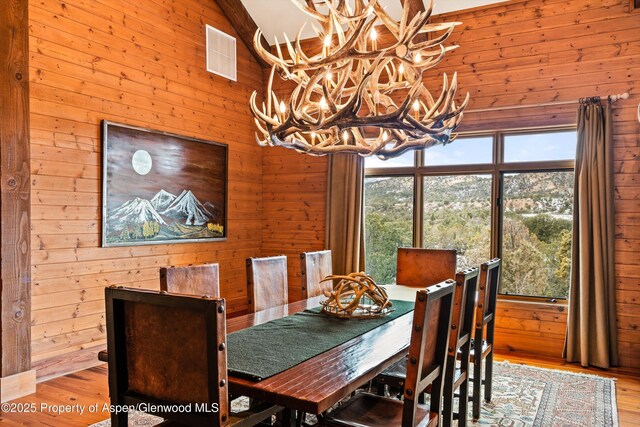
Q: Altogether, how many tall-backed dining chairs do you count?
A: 8